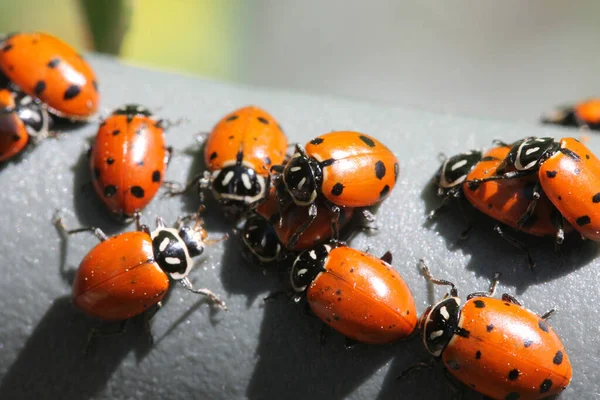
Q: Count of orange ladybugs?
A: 12